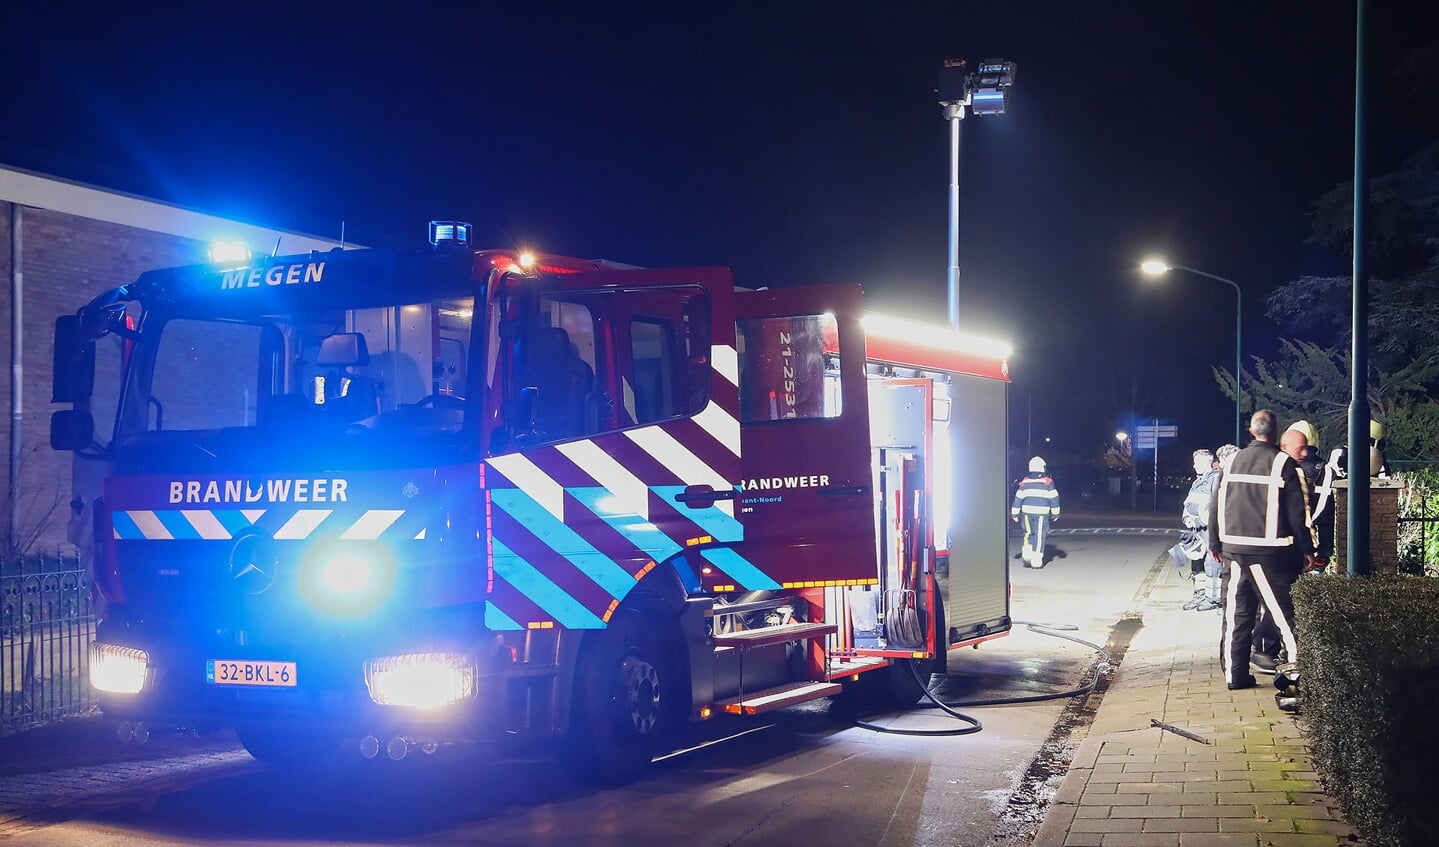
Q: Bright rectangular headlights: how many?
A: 2